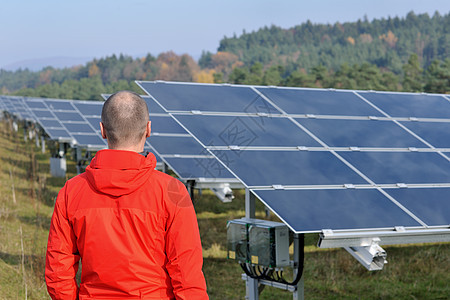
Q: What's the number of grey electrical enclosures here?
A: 2